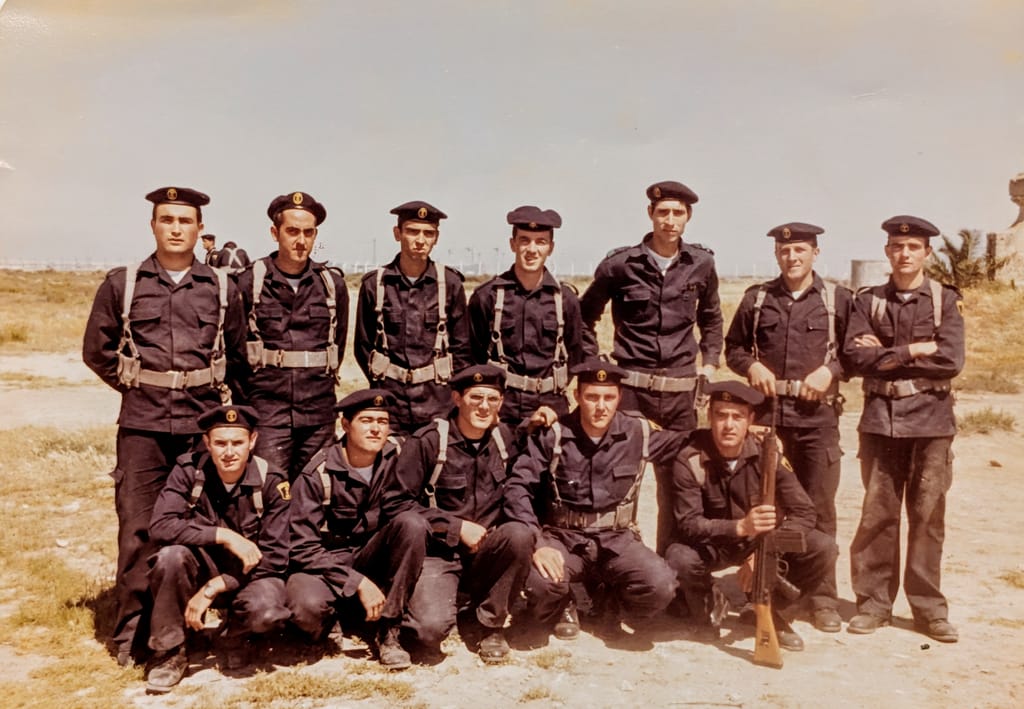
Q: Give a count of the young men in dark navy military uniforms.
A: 12